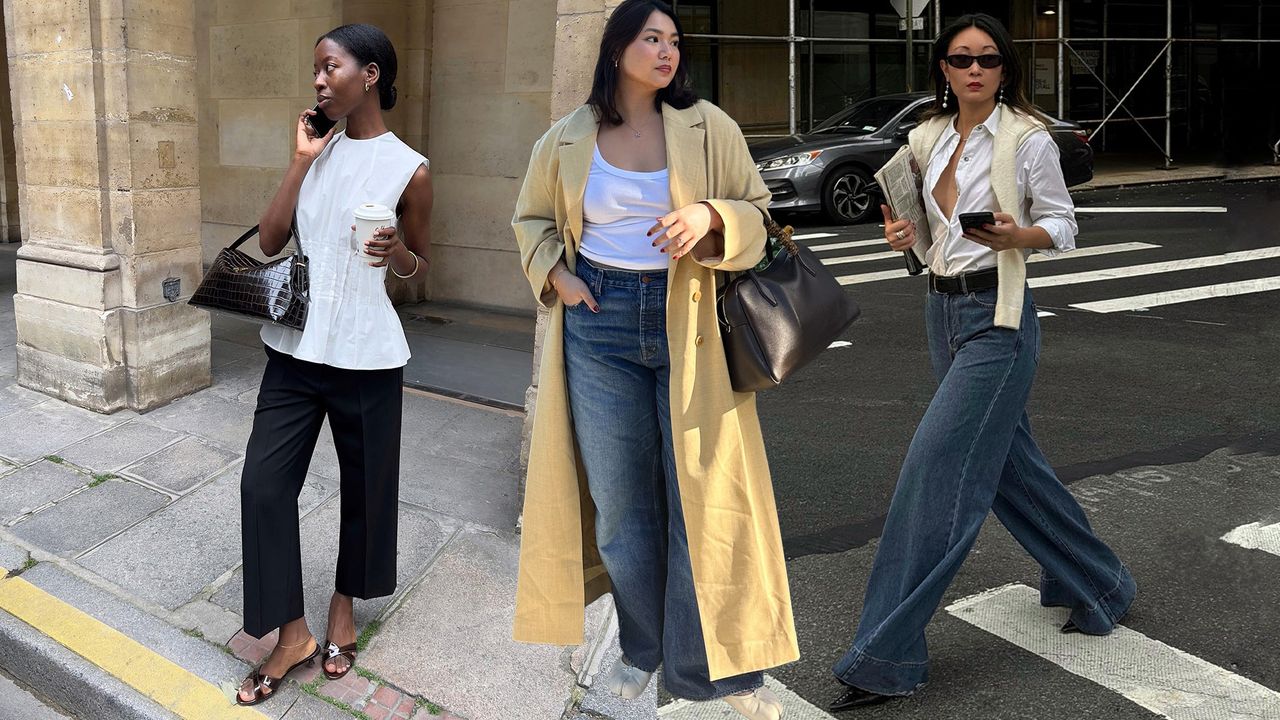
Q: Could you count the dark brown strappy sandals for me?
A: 2